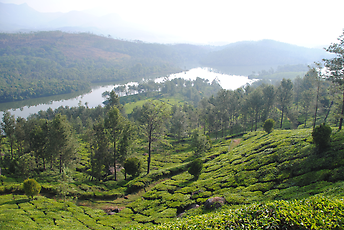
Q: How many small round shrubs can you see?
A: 5